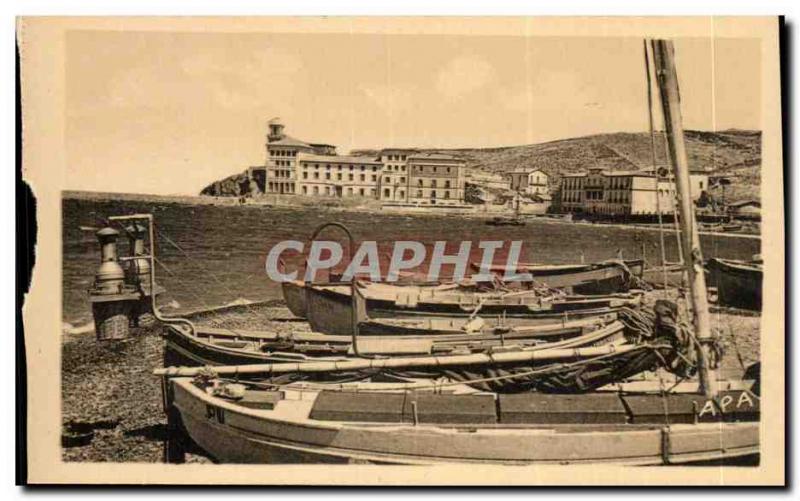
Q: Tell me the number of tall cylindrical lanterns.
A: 2